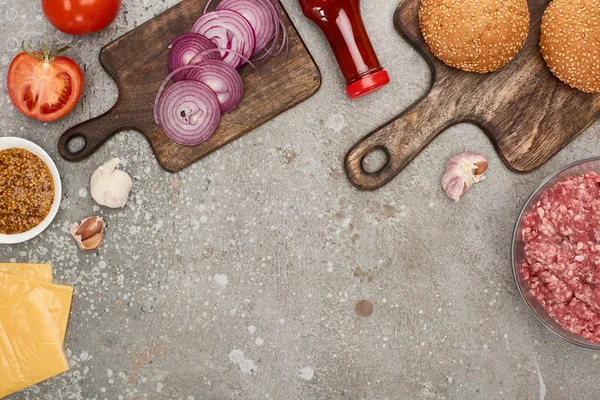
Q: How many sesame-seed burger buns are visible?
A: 2